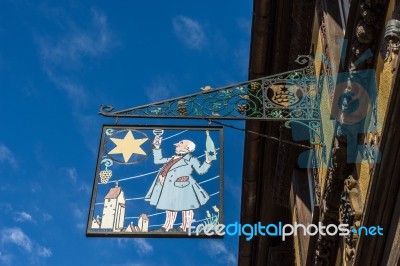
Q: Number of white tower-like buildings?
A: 2